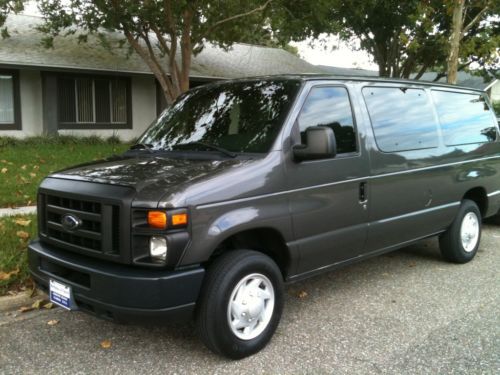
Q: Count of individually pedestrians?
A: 0